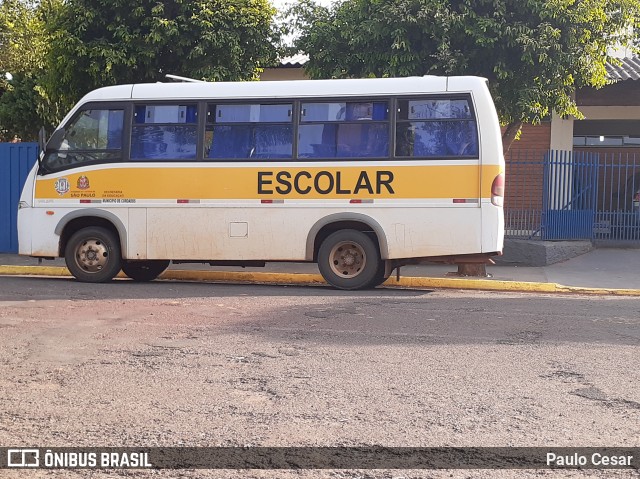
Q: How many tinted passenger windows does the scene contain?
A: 4